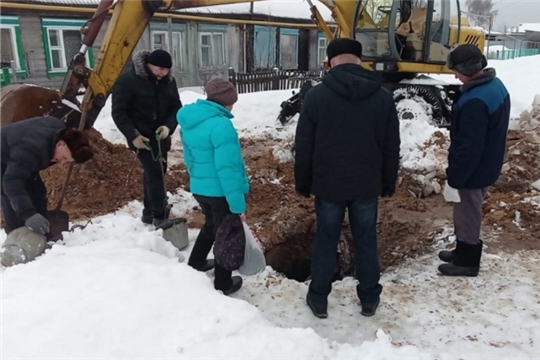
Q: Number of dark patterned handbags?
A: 1